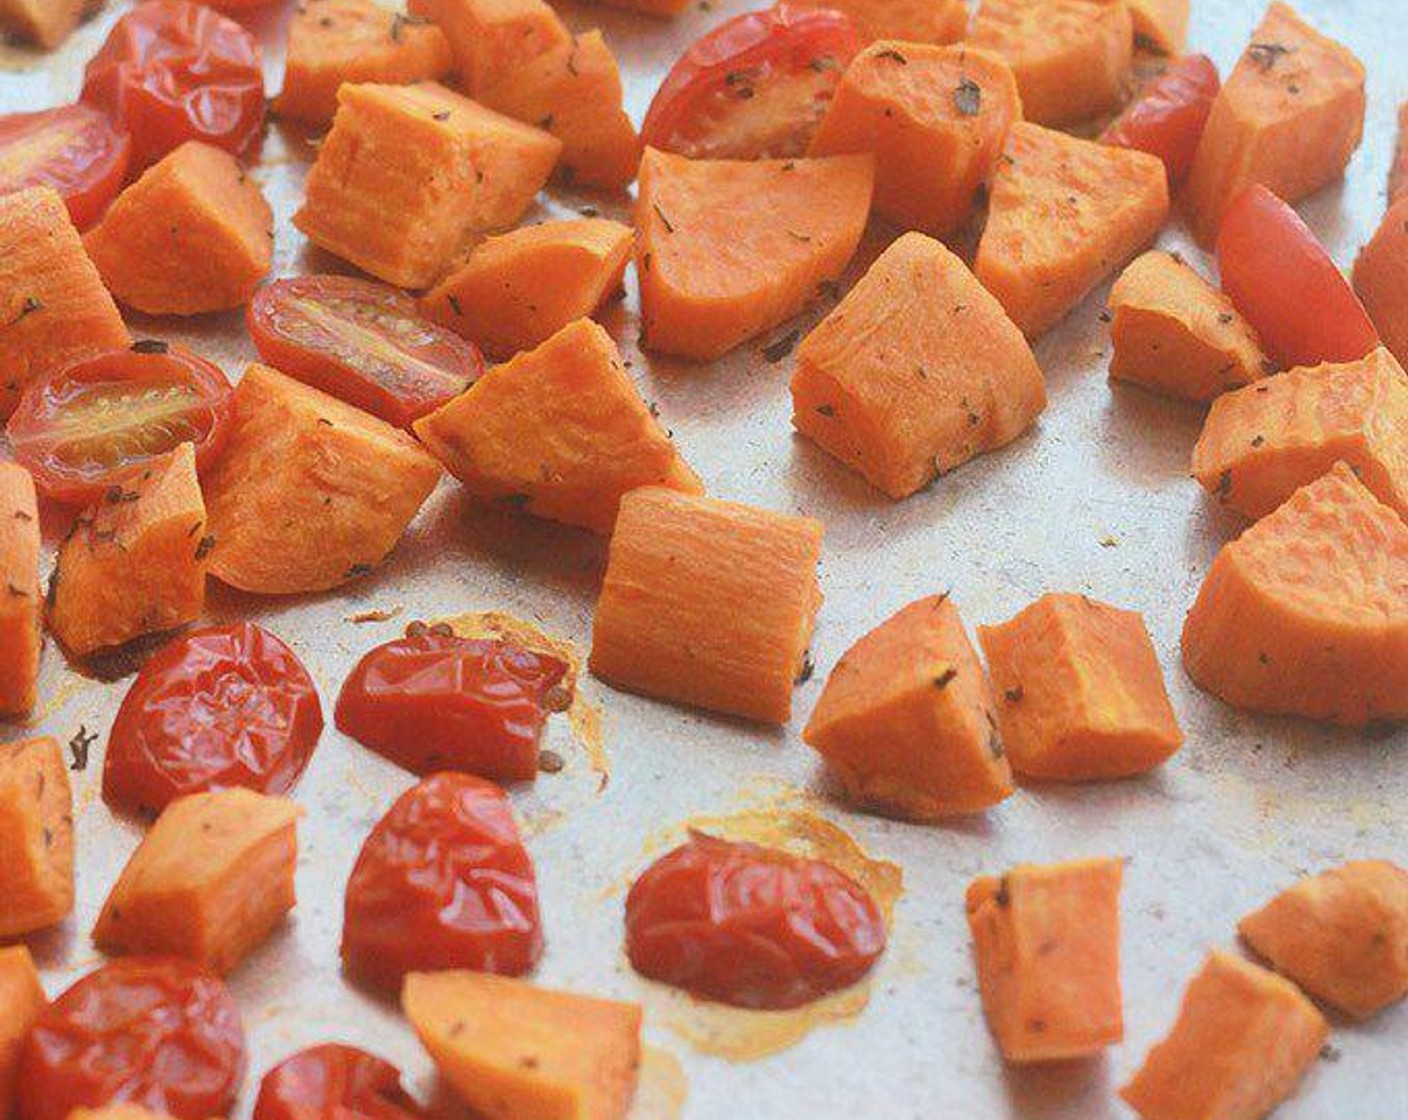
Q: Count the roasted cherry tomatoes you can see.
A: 13